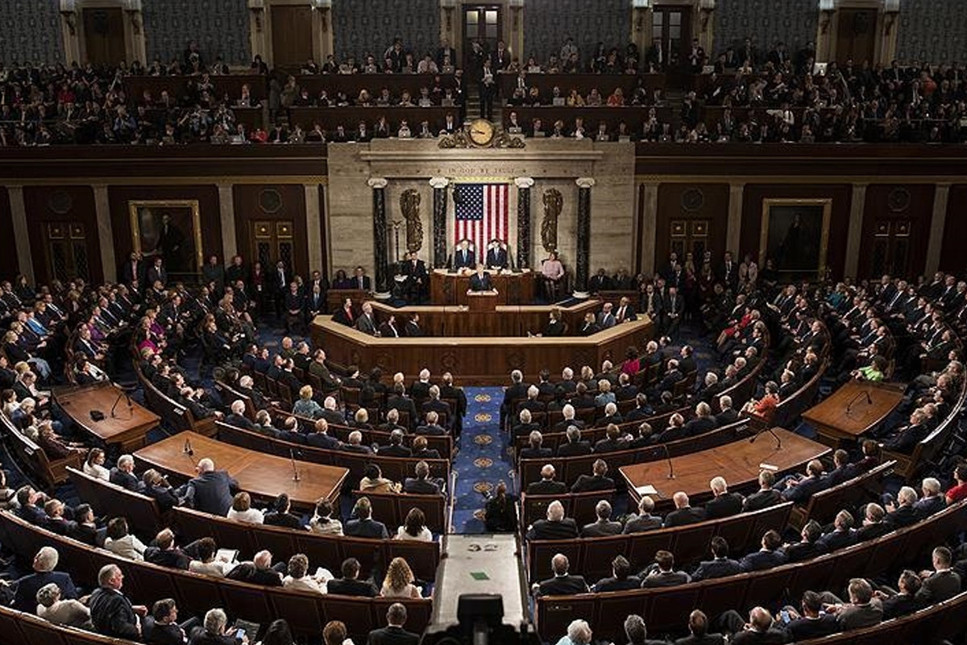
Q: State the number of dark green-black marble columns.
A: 4